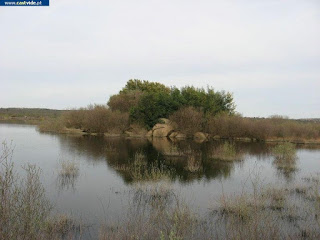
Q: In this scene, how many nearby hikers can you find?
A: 0